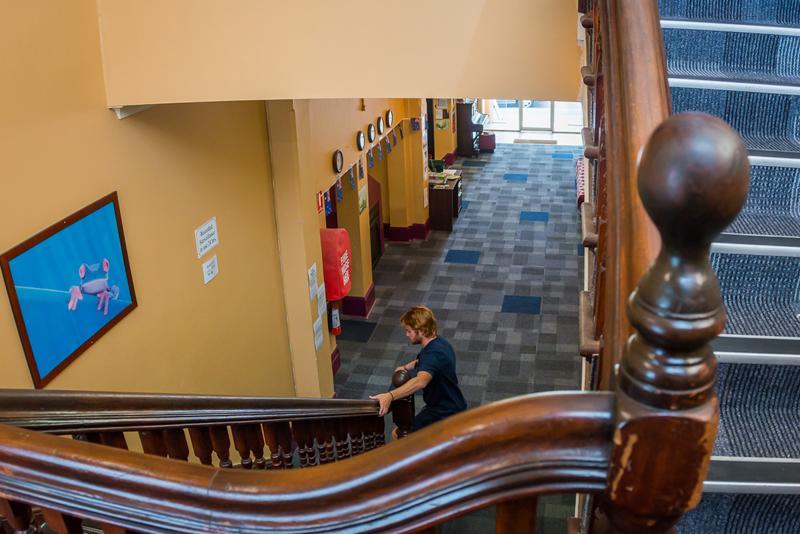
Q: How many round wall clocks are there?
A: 5